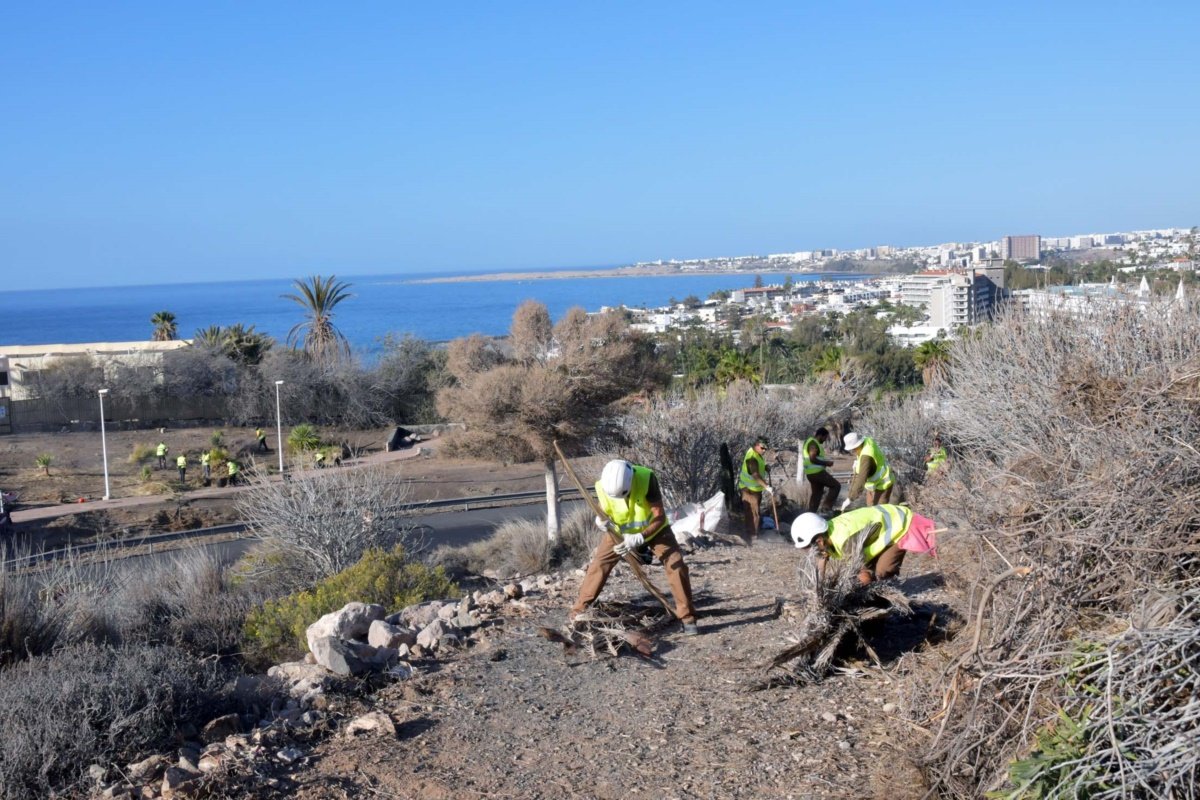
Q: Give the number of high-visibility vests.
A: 12